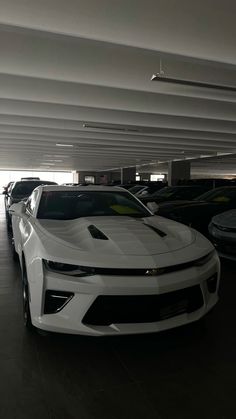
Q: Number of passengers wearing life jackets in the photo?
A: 0